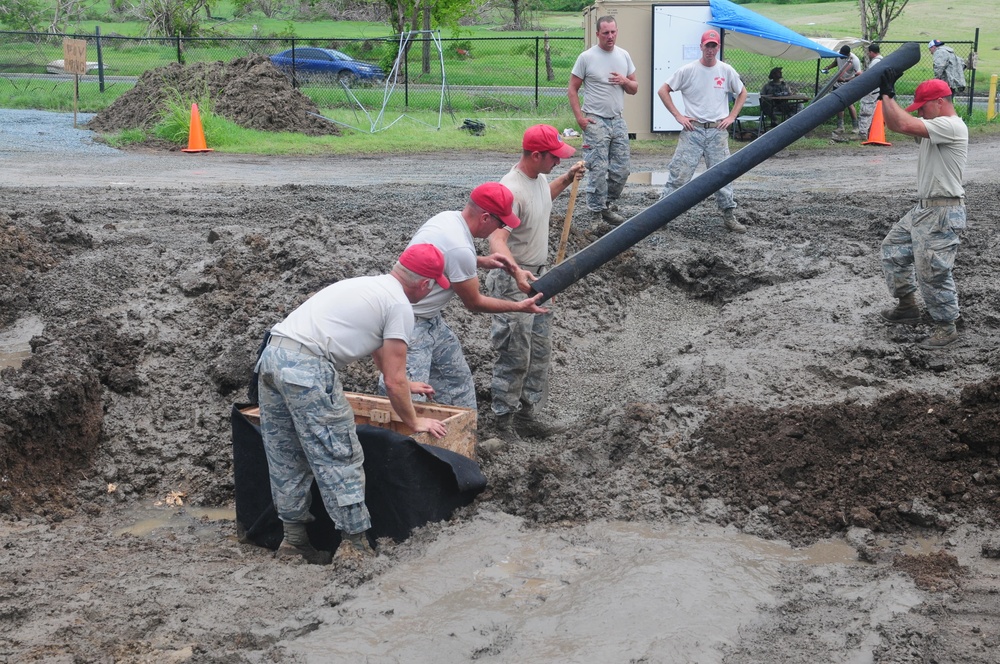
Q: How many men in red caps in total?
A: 5